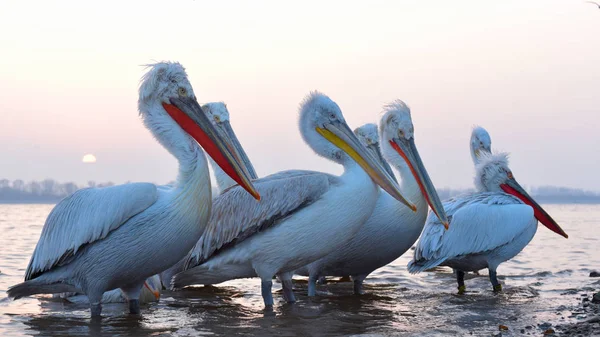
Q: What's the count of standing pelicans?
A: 7